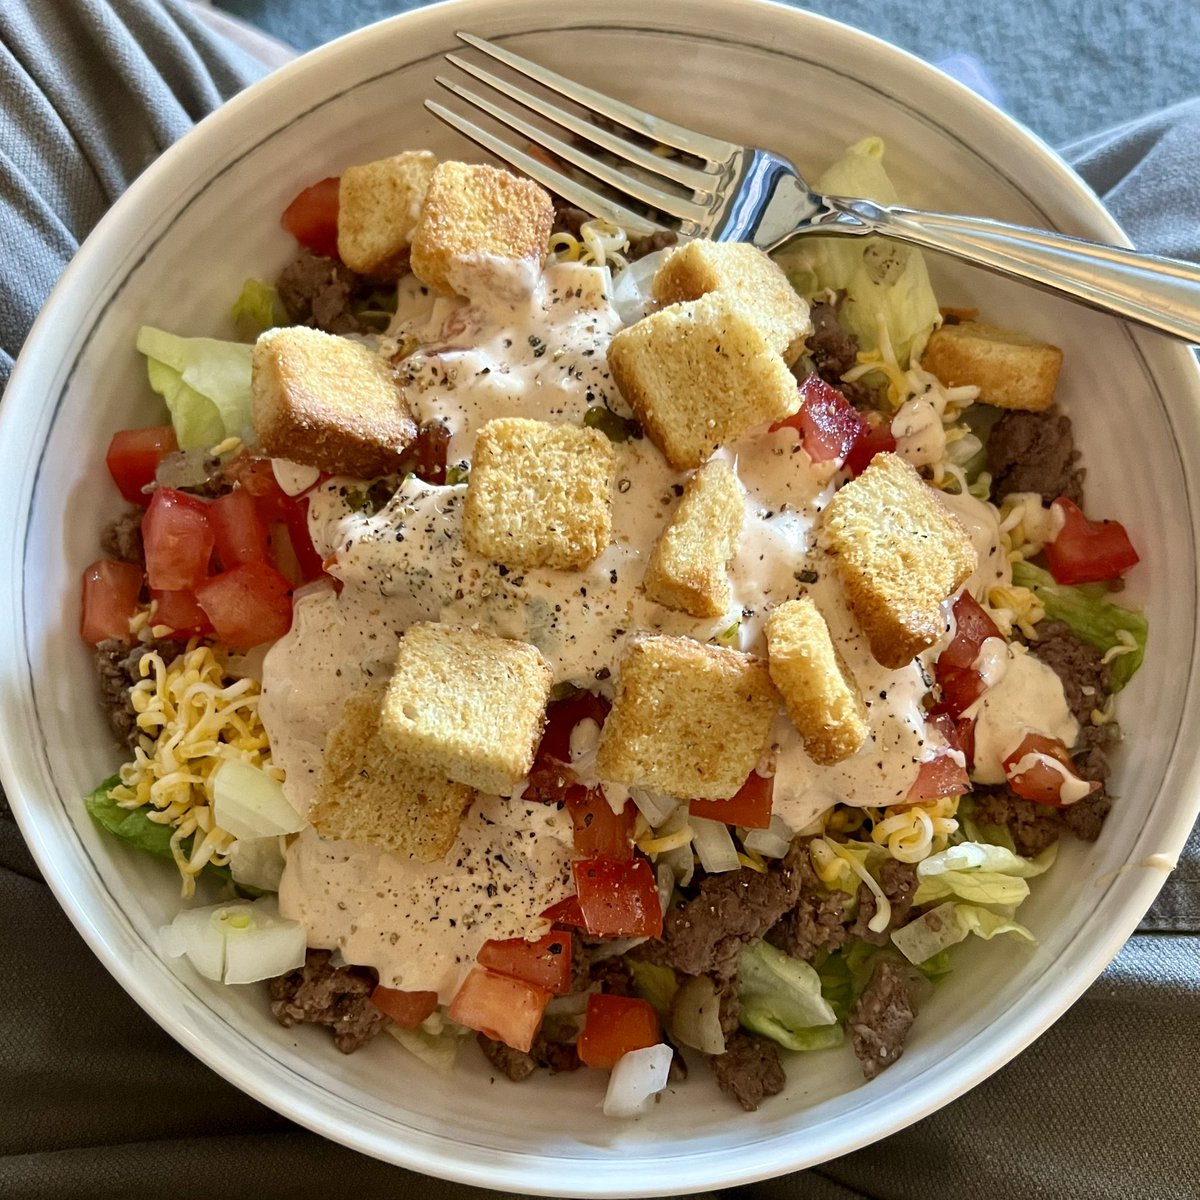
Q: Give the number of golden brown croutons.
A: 13